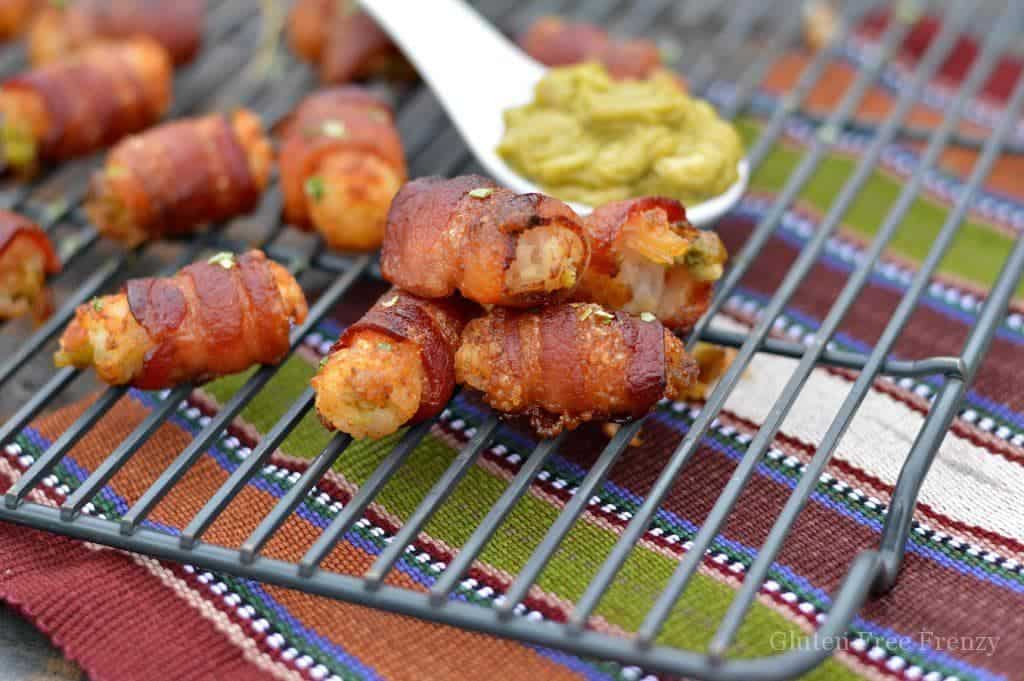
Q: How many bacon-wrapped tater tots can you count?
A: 13